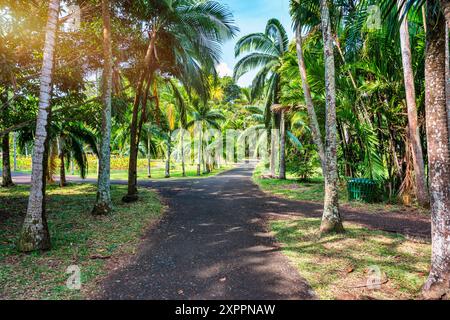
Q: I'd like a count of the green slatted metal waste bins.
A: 1